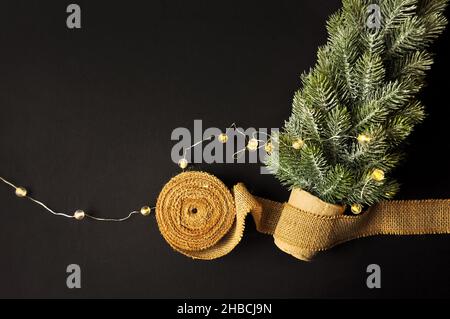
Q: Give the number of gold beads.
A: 11